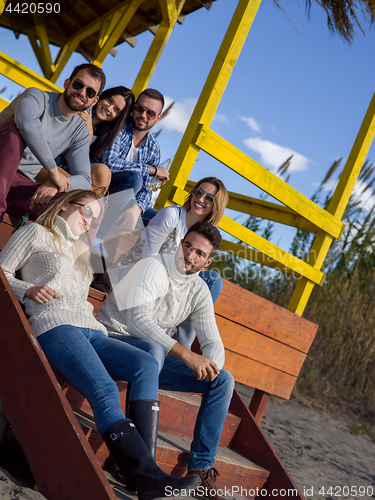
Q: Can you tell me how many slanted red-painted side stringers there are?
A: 2